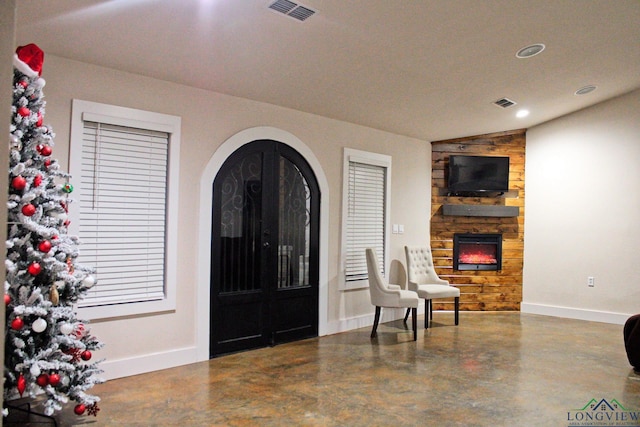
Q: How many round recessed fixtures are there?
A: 3